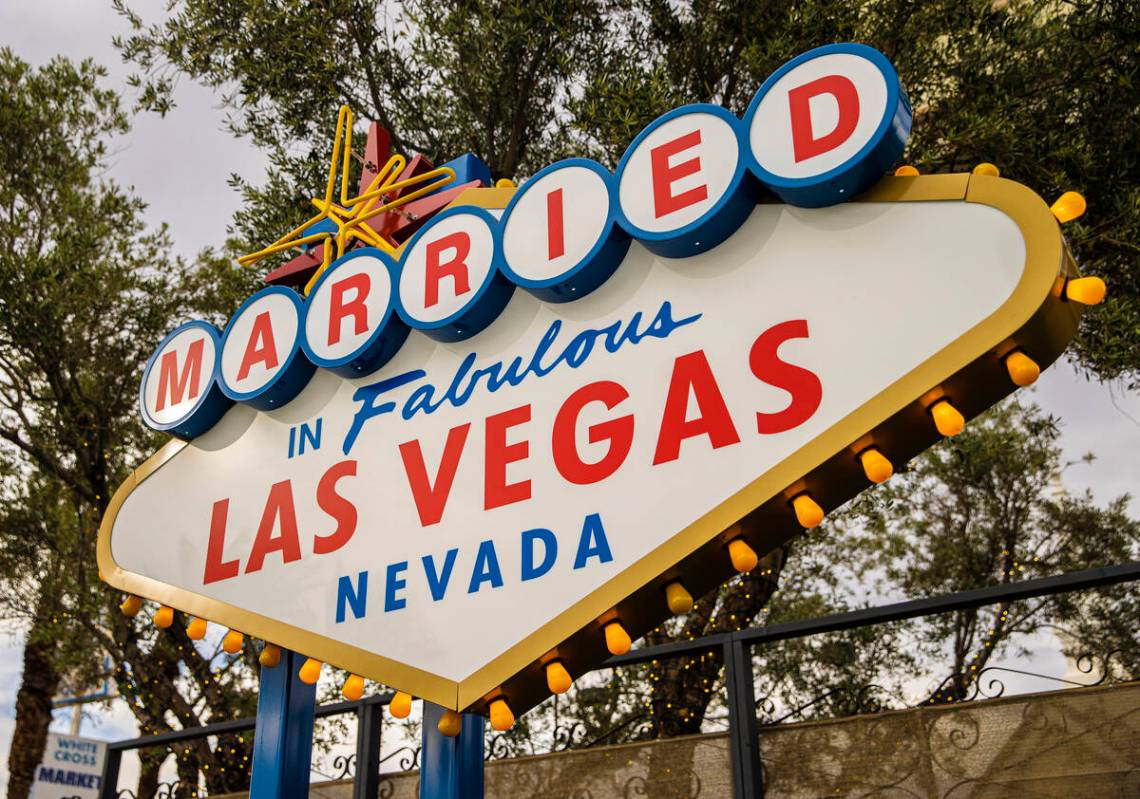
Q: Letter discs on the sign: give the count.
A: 7